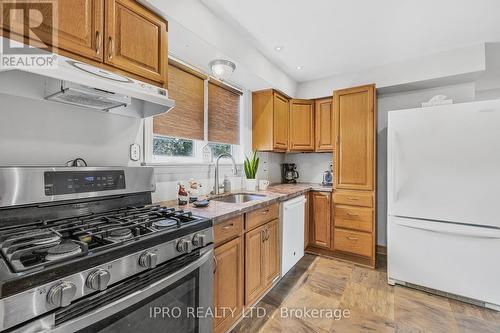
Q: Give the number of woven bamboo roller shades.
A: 2